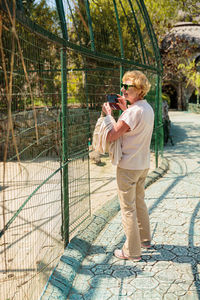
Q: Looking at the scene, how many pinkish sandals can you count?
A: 2